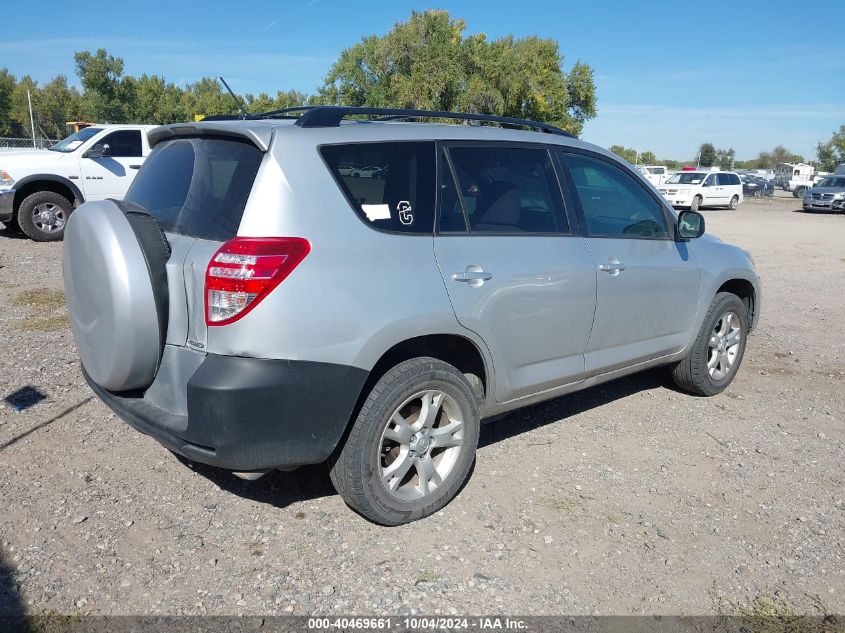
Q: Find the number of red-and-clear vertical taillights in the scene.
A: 1